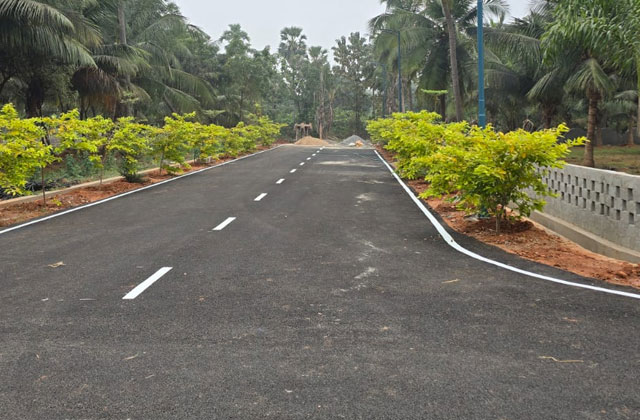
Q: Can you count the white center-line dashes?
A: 11